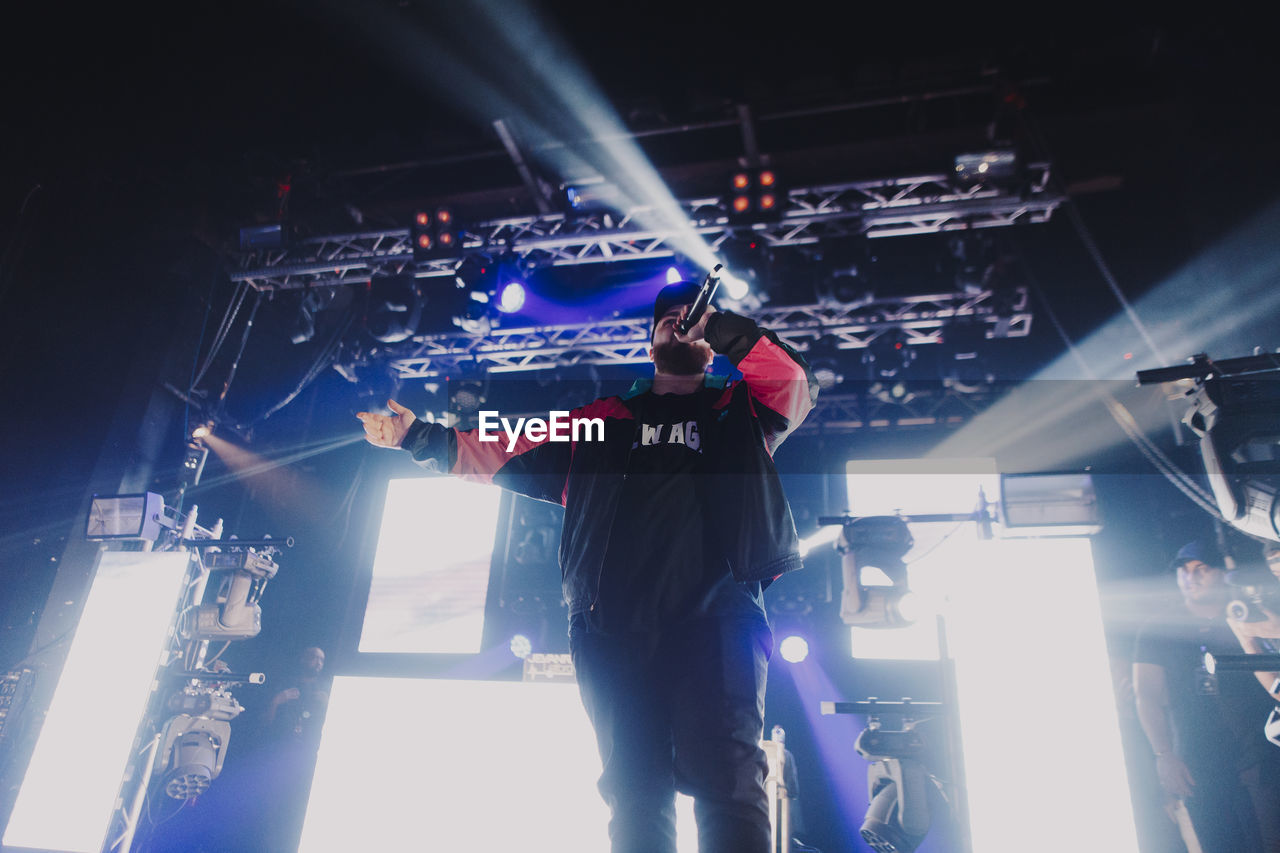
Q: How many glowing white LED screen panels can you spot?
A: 5